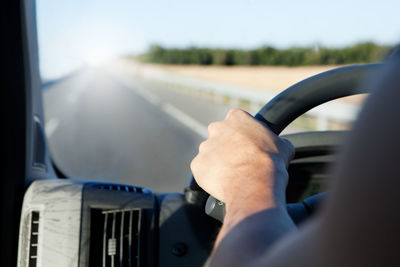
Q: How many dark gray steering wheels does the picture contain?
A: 1